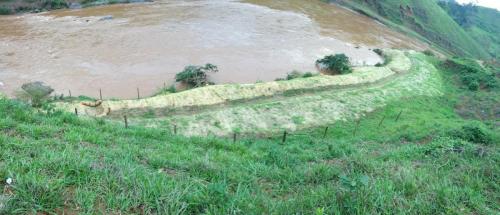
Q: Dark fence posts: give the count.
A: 13